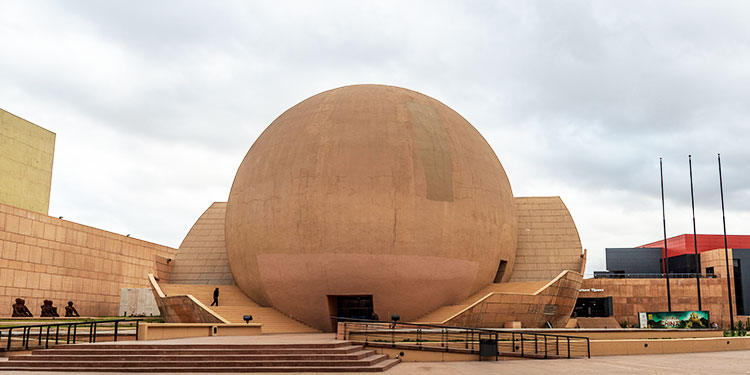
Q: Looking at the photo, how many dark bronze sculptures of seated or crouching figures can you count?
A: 3